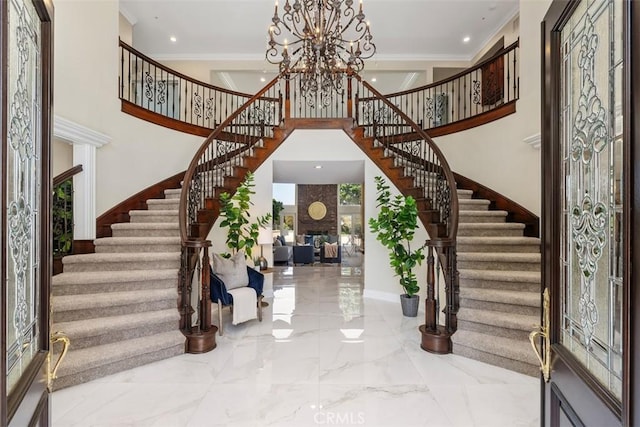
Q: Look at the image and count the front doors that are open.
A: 2